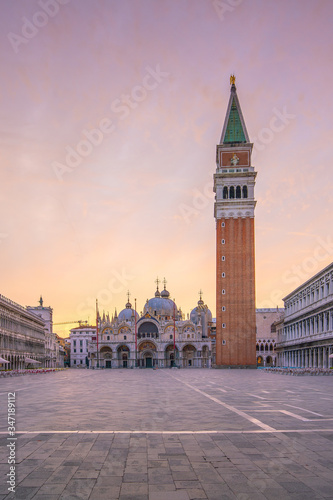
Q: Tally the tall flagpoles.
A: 3